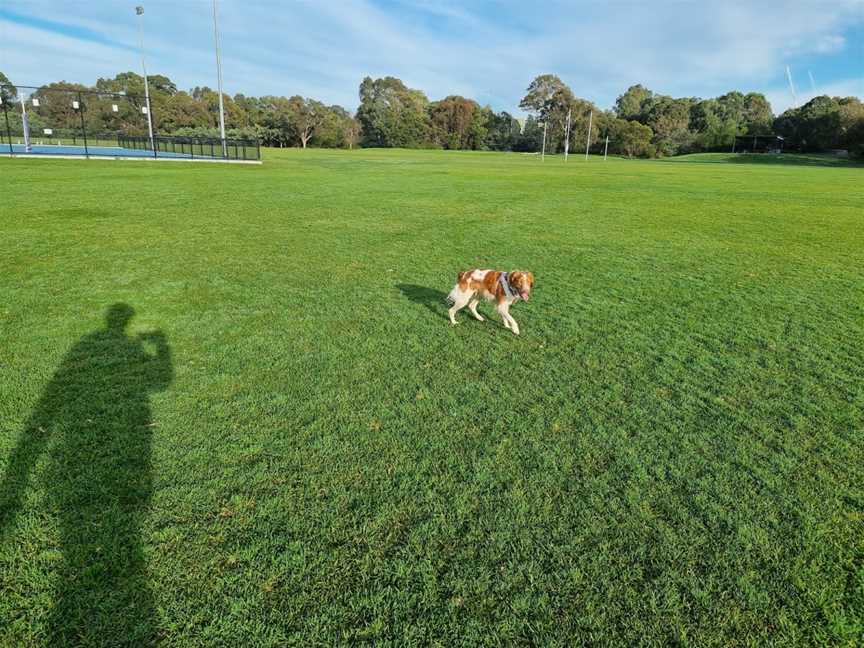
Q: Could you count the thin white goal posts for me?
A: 4